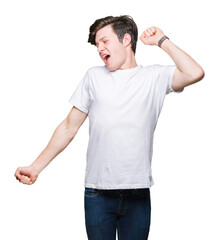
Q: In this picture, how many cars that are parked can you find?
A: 0